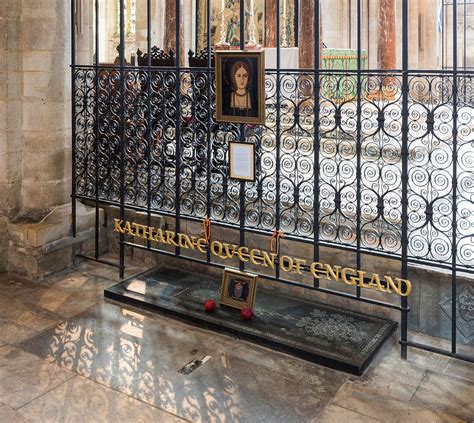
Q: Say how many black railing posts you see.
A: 12